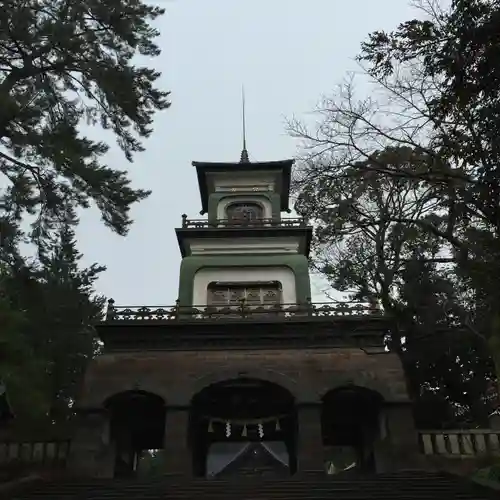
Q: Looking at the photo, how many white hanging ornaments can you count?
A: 2